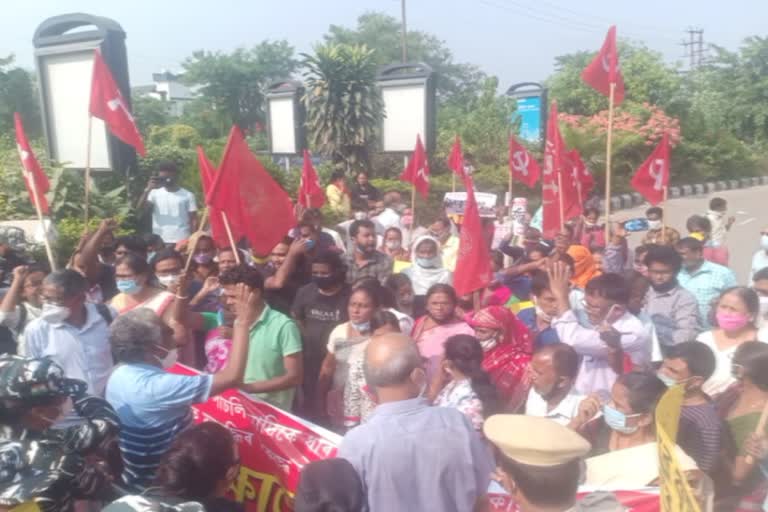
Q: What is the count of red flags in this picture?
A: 13